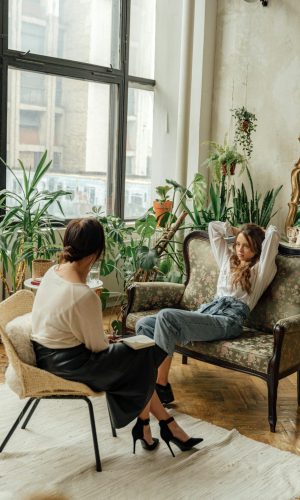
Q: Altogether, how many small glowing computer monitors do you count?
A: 0